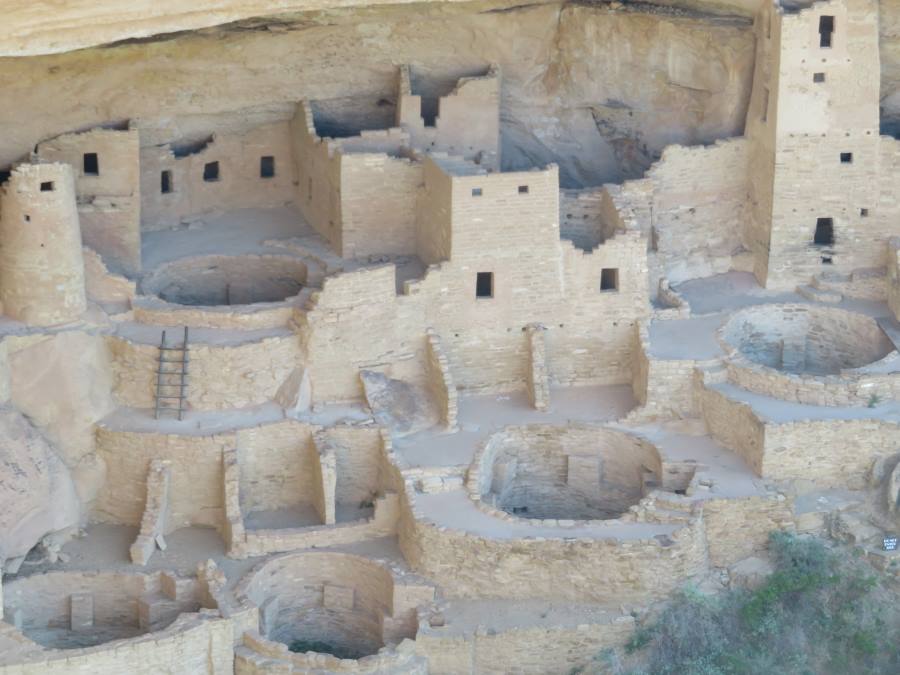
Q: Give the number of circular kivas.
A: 5